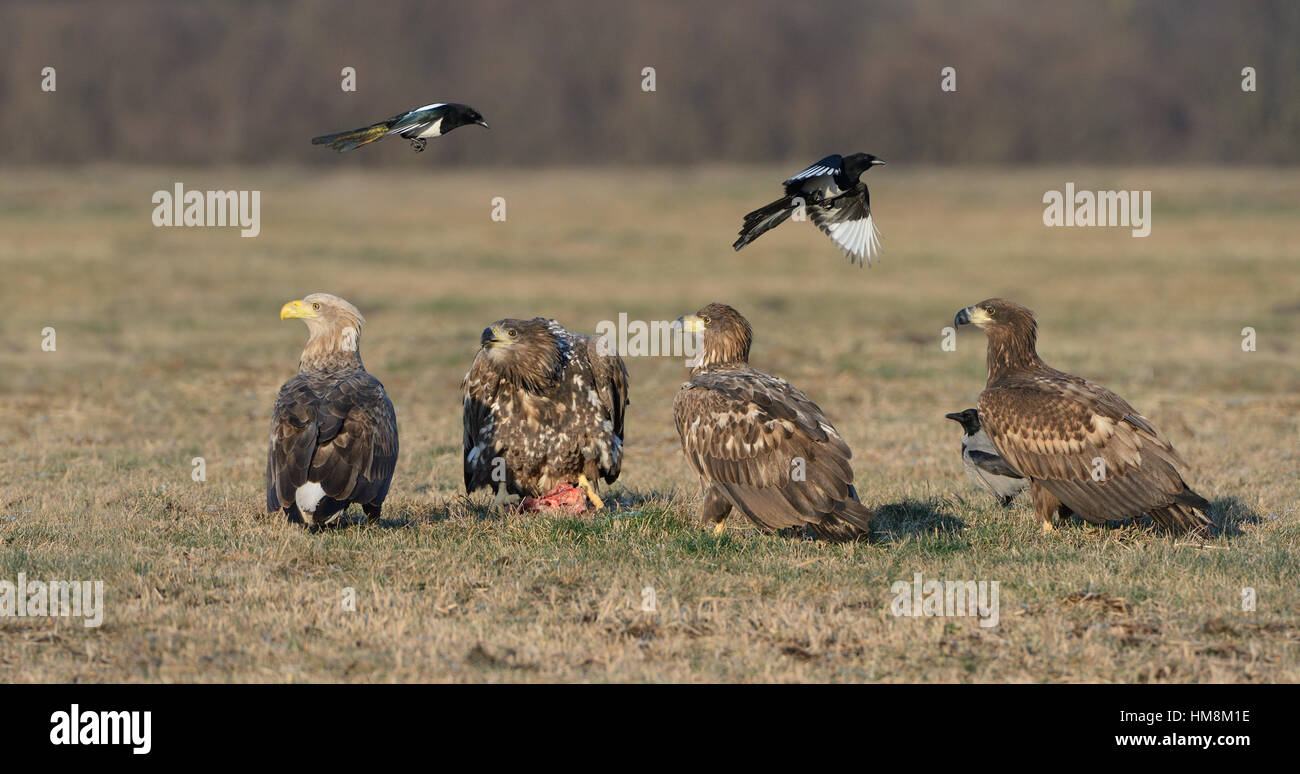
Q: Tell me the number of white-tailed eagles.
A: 4